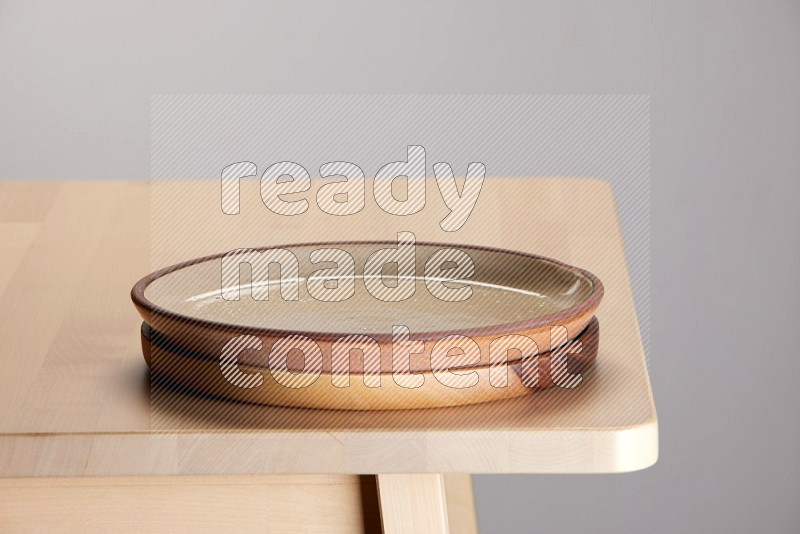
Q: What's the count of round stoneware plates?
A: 1